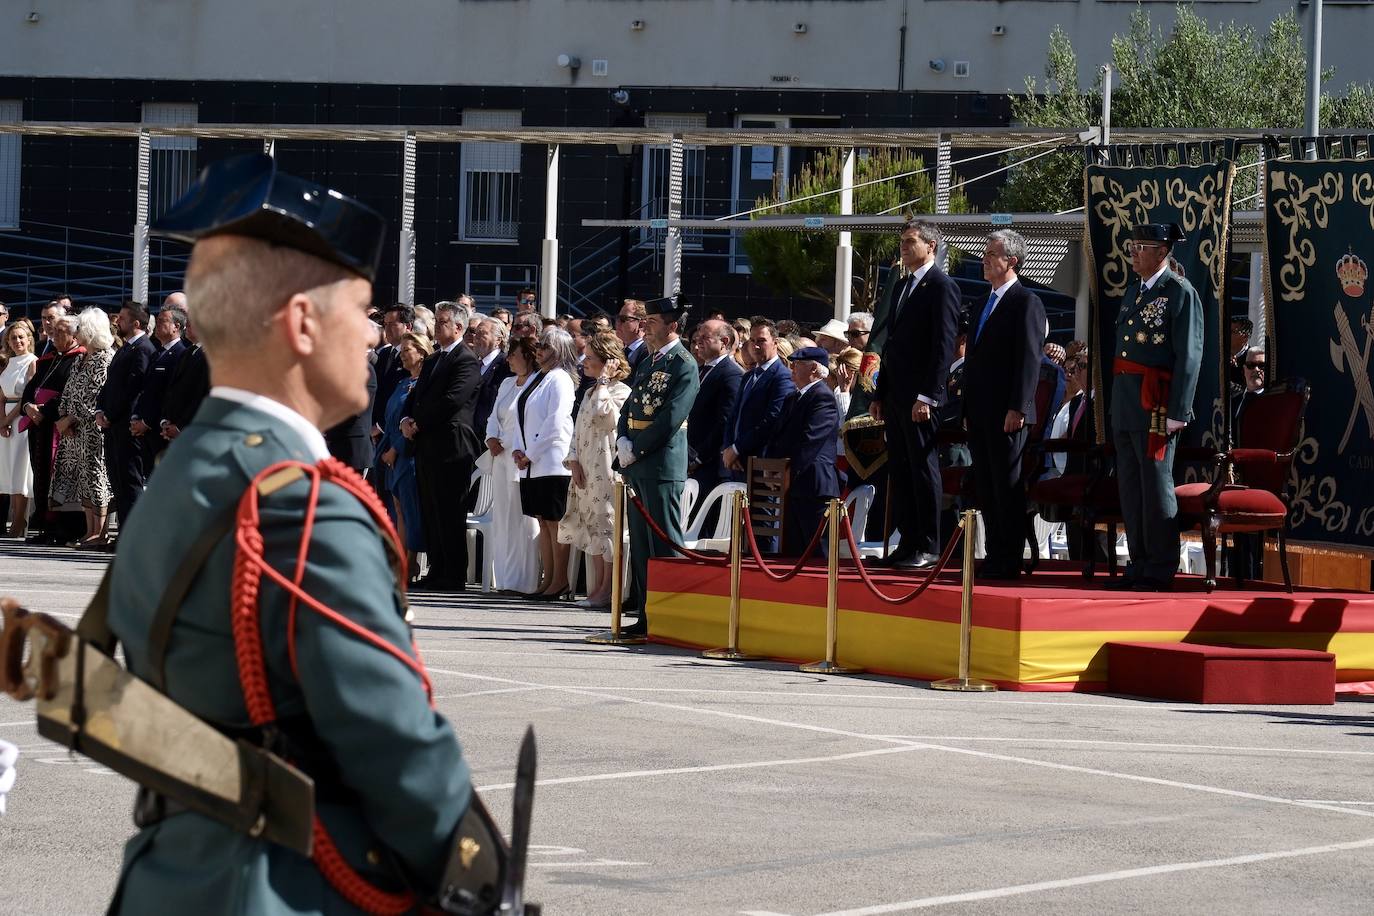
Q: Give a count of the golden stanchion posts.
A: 4